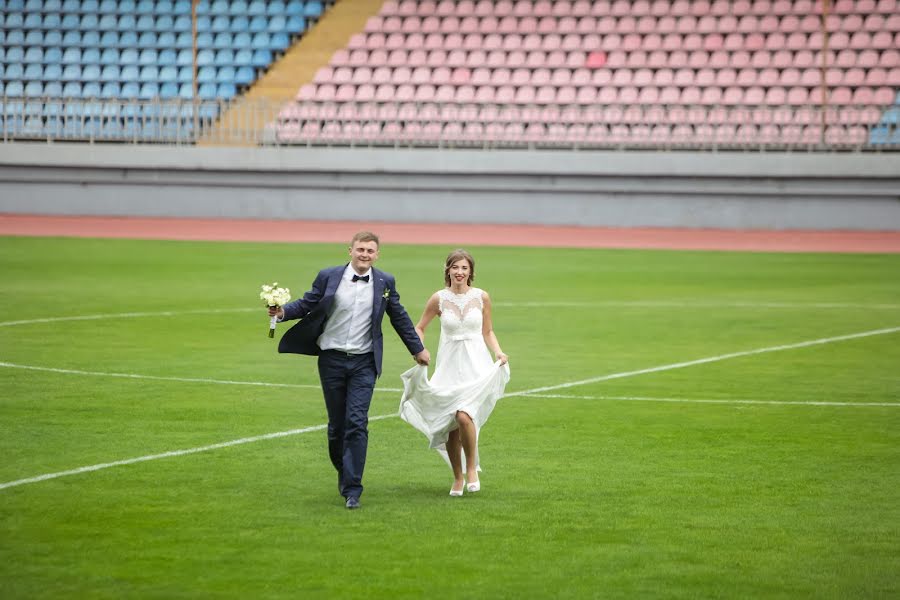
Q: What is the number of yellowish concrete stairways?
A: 1